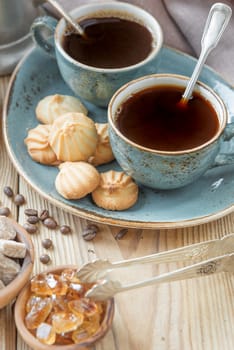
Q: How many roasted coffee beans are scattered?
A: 14